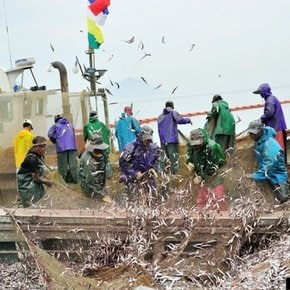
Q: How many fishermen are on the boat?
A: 12